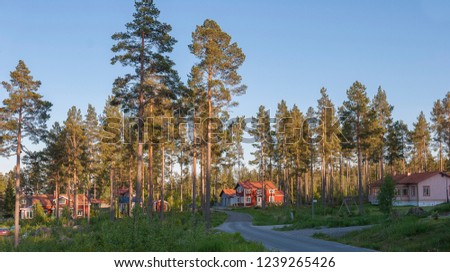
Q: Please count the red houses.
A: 2